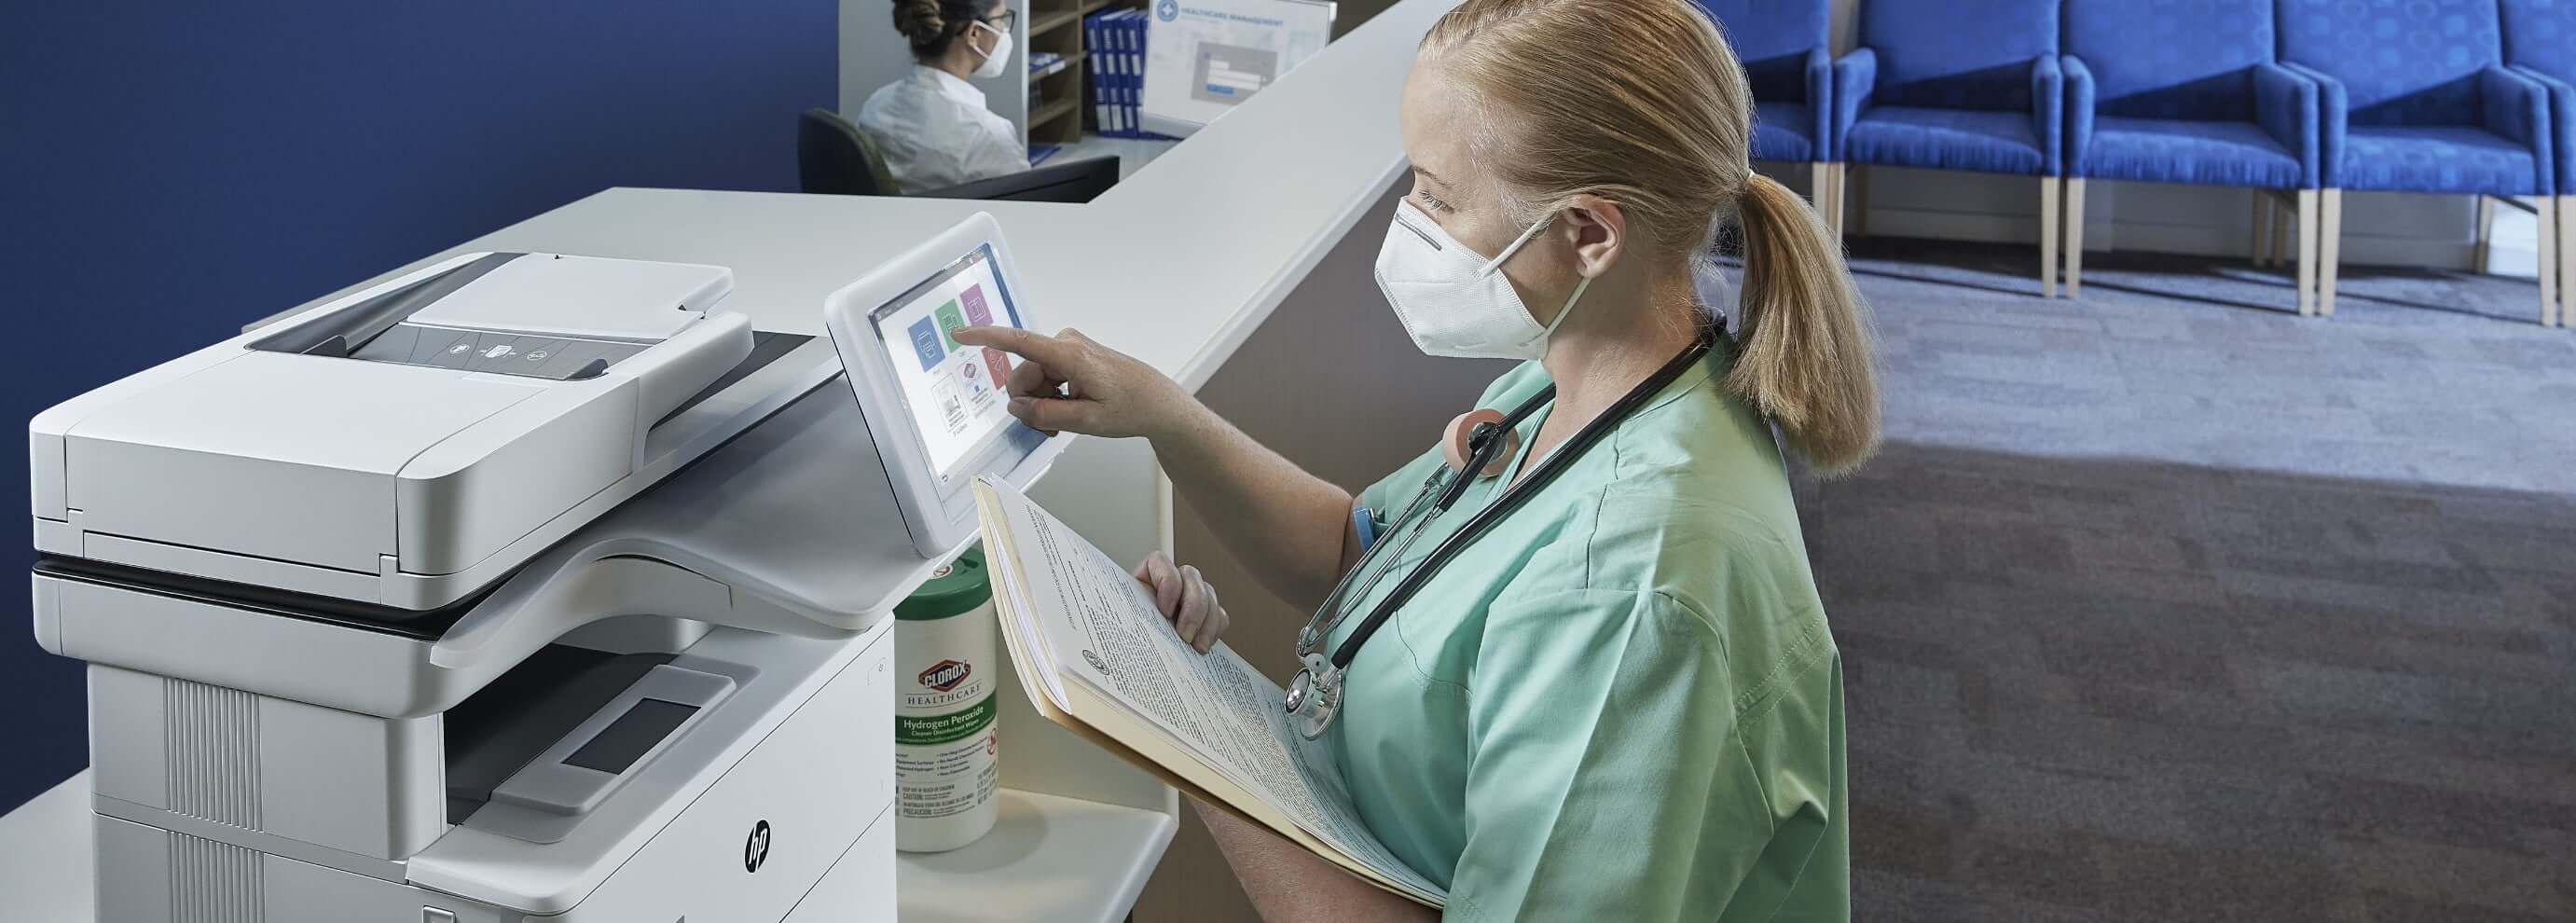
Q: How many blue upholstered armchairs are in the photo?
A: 5